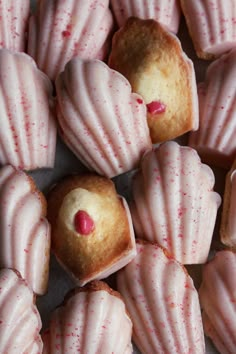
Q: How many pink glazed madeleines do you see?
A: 14